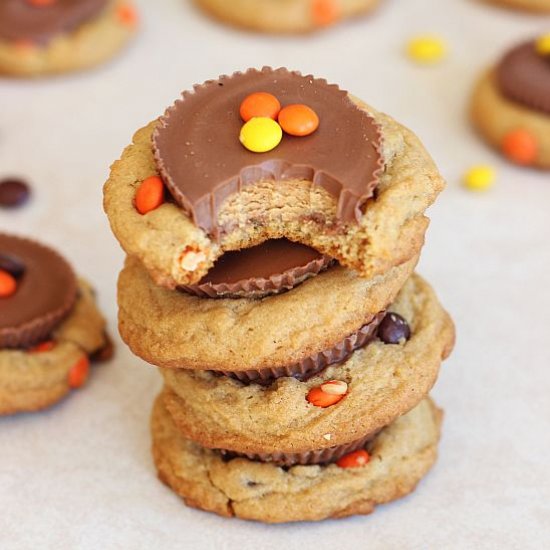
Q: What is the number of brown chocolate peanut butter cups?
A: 7